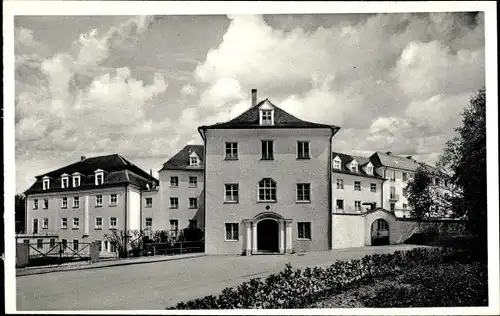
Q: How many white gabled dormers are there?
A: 9